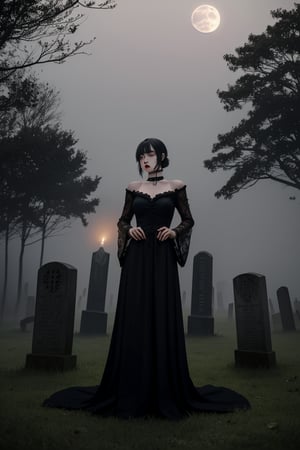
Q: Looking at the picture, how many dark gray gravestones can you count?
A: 5